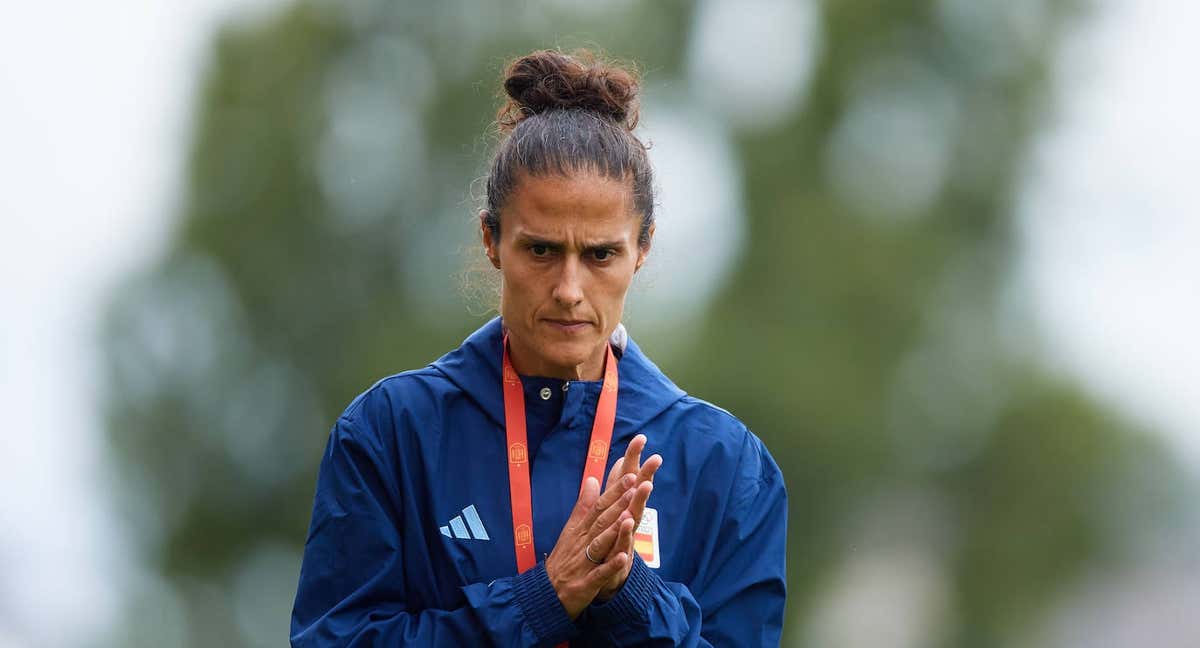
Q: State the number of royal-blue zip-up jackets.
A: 1